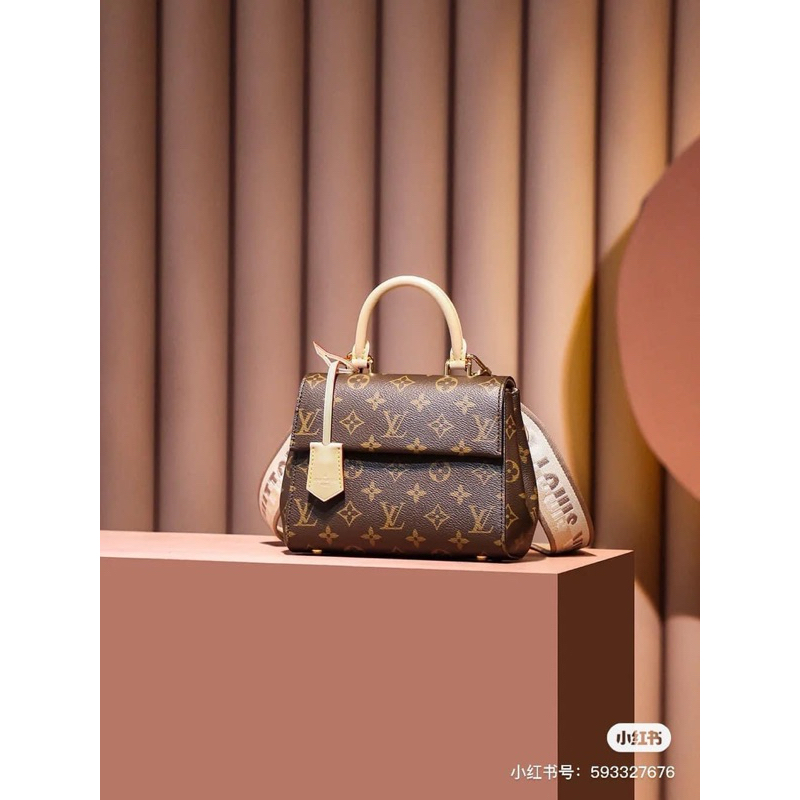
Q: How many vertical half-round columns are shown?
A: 9